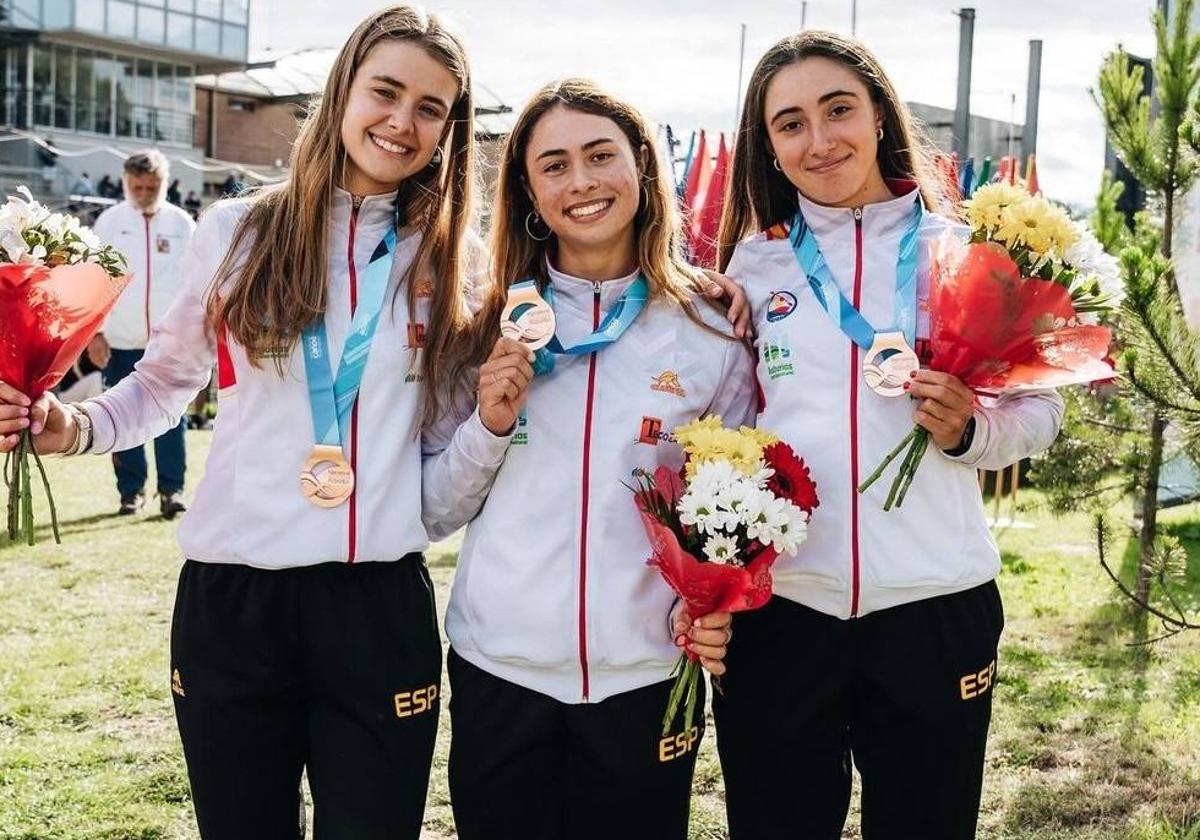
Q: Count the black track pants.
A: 3